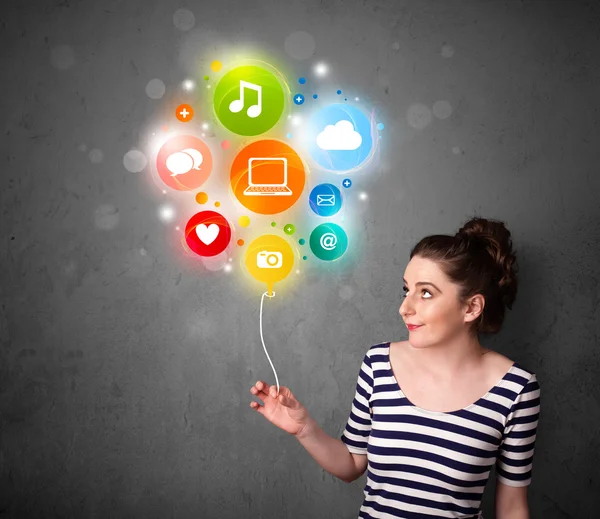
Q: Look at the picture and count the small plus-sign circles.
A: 4